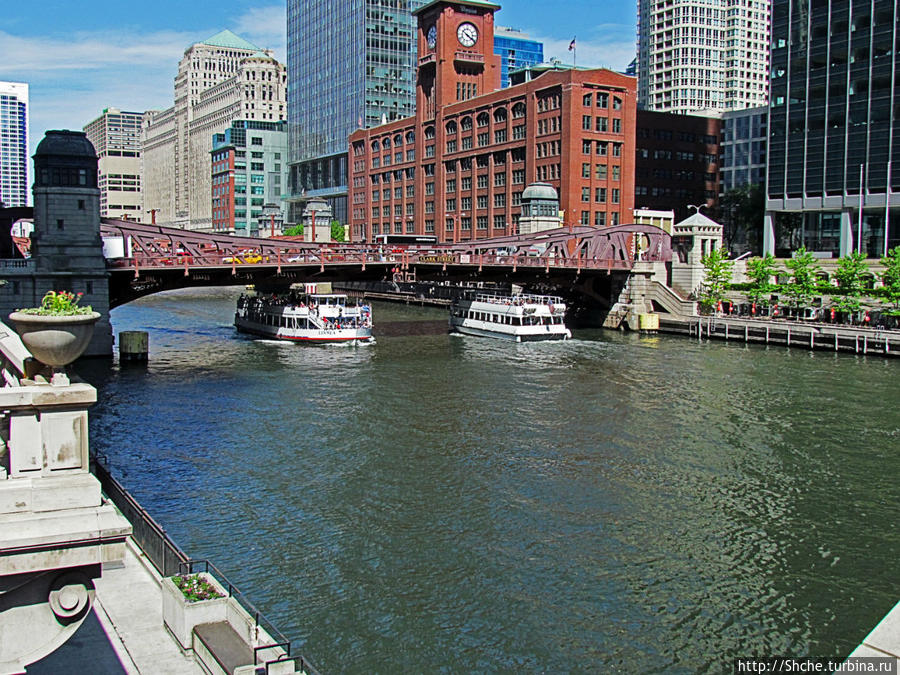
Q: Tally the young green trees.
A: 5